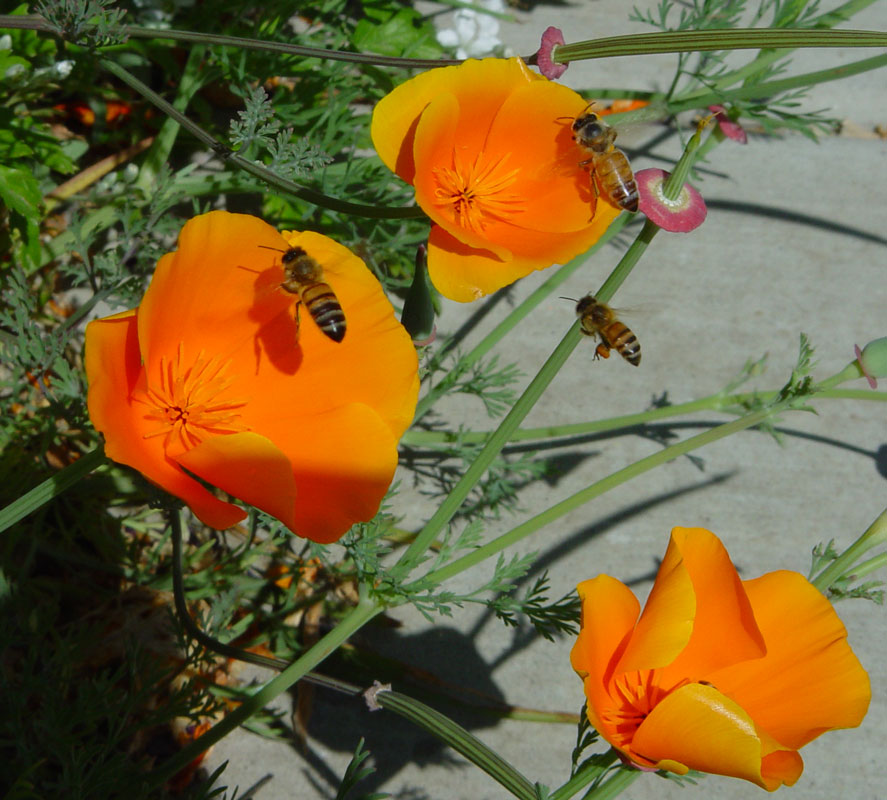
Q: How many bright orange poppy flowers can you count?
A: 3